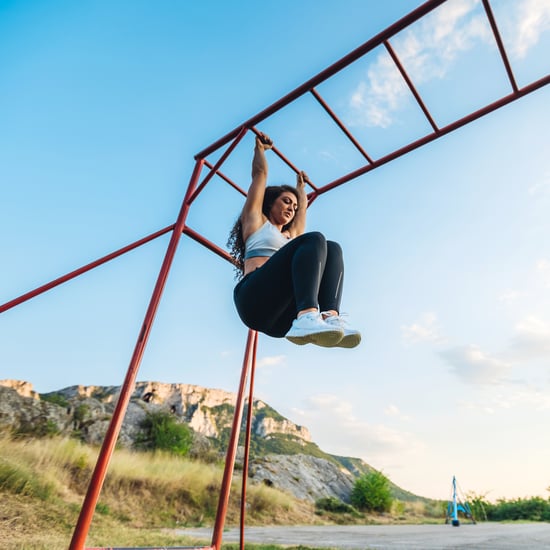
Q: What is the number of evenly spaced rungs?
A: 5